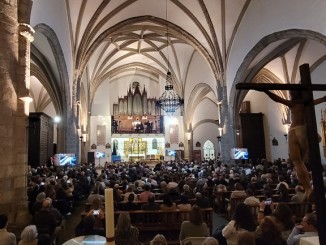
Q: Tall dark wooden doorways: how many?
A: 2